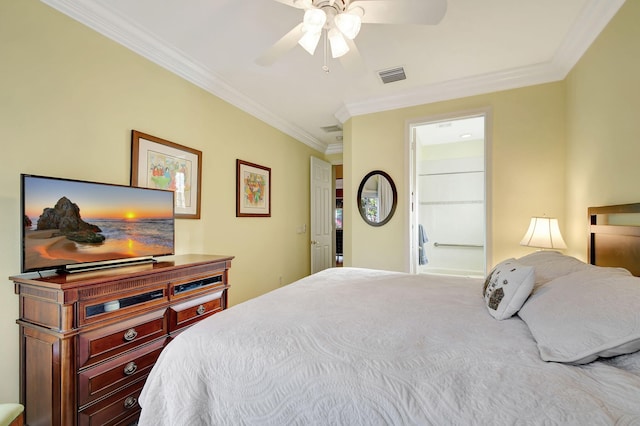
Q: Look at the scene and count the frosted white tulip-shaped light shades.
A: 4